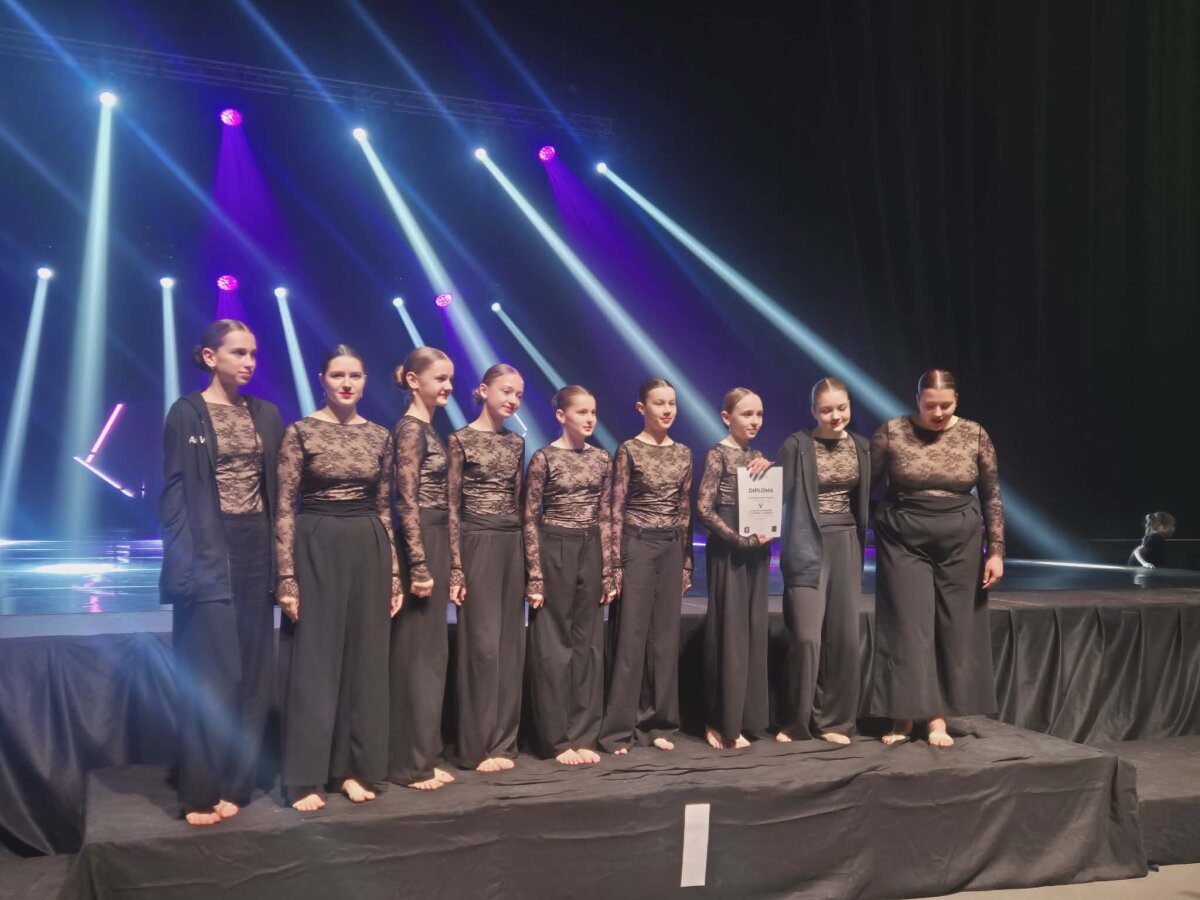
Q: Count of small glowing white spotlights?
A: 9